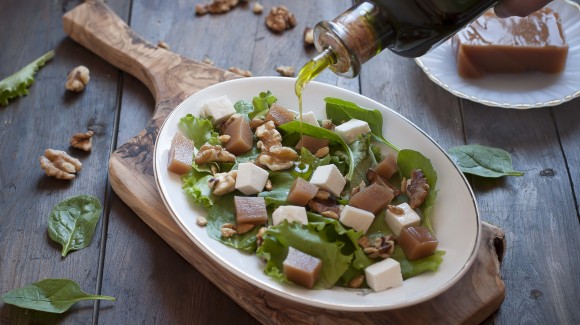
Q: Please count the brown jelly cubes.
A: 10